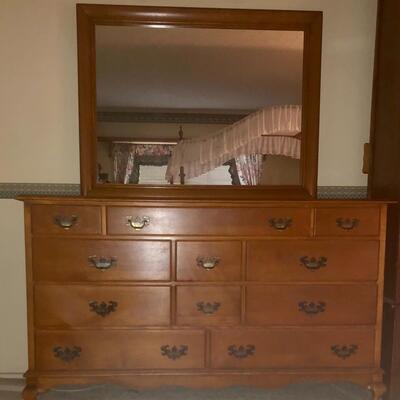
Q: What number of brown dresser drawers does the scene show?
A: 11